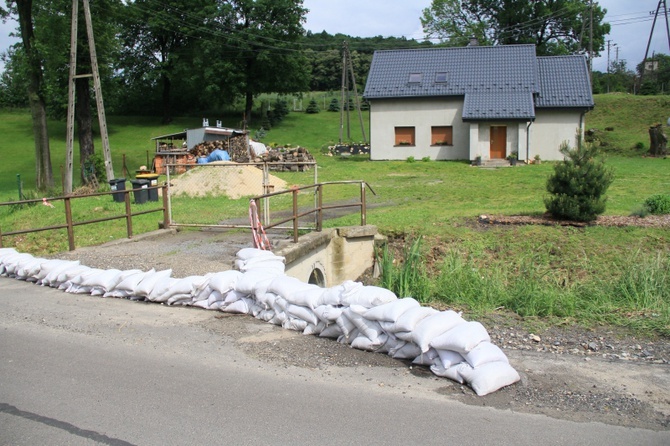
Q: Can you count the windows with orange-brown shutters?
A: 2